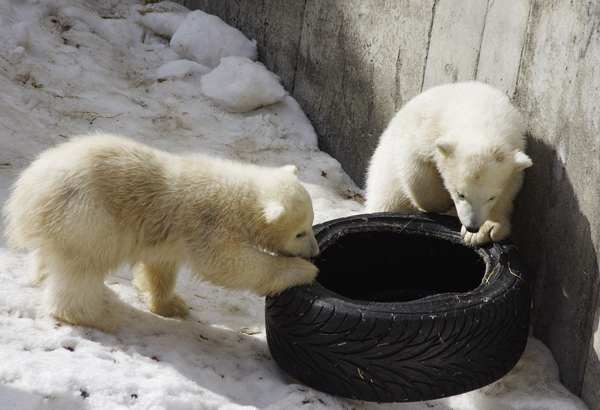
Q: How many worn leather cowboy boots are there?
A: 0